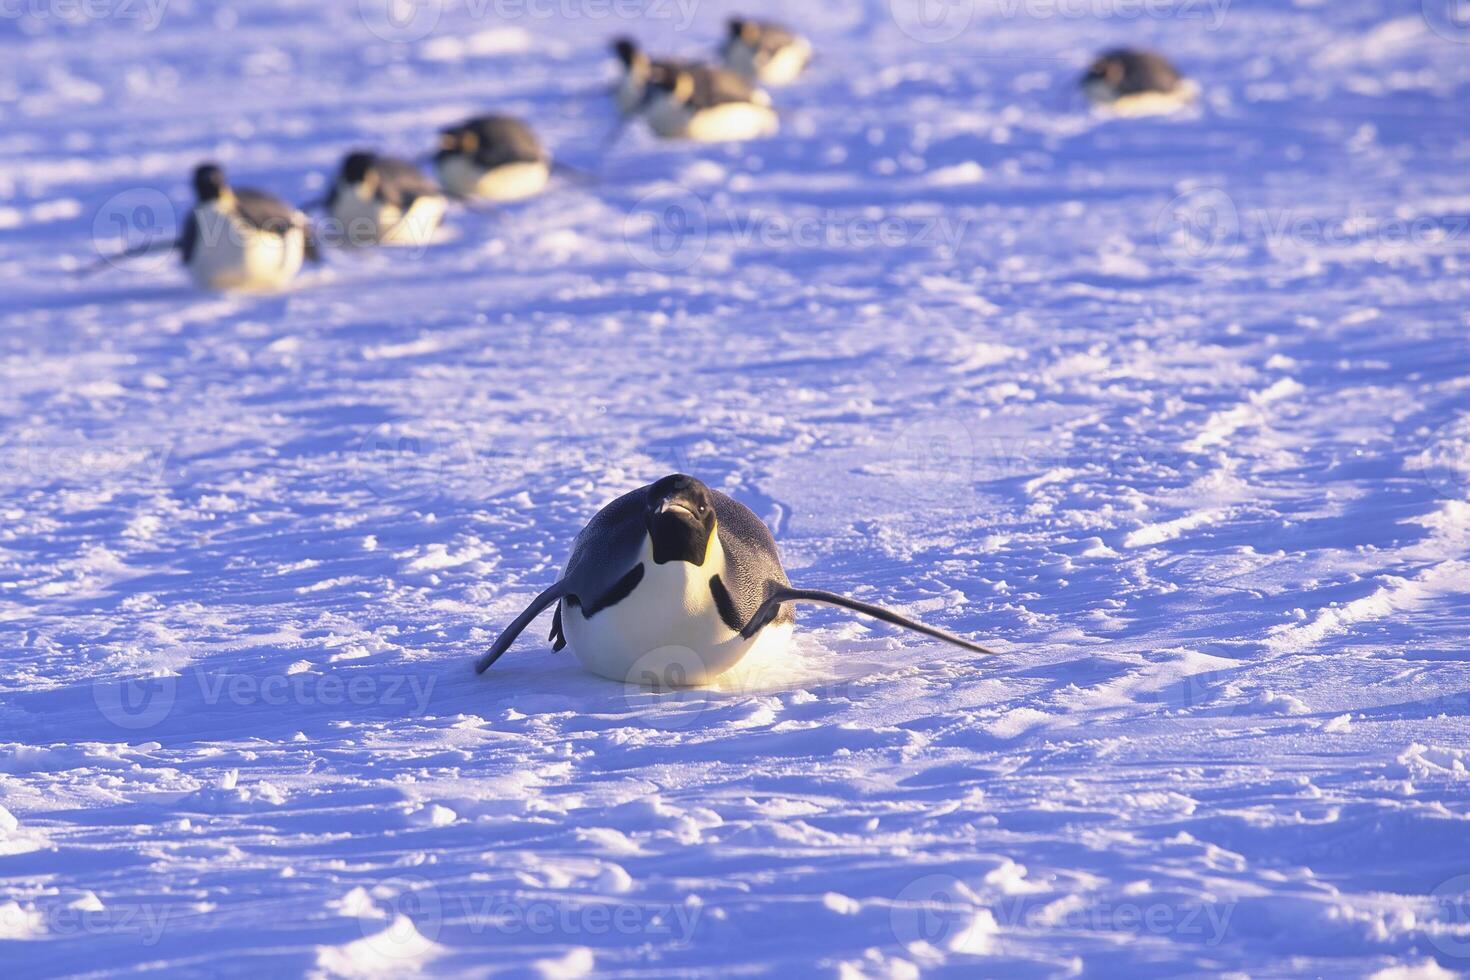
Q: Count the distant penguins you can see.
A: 7